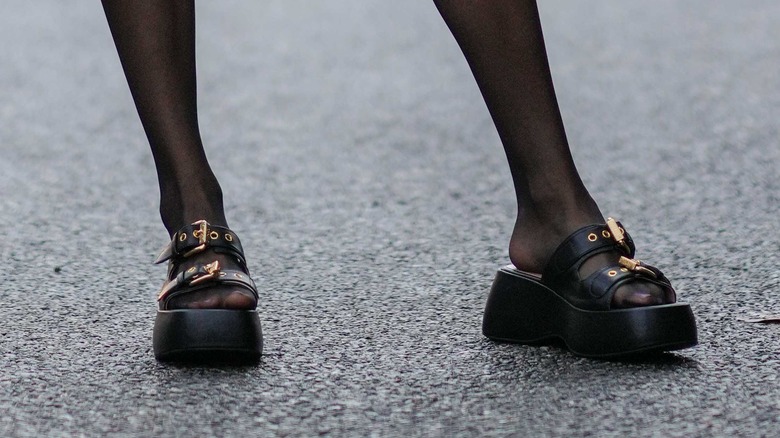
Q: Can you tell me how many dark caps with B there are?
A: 0